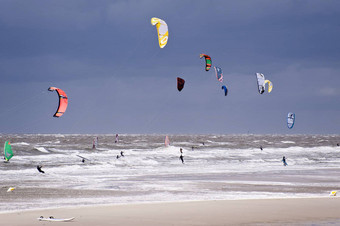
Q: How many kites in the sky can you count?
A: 9